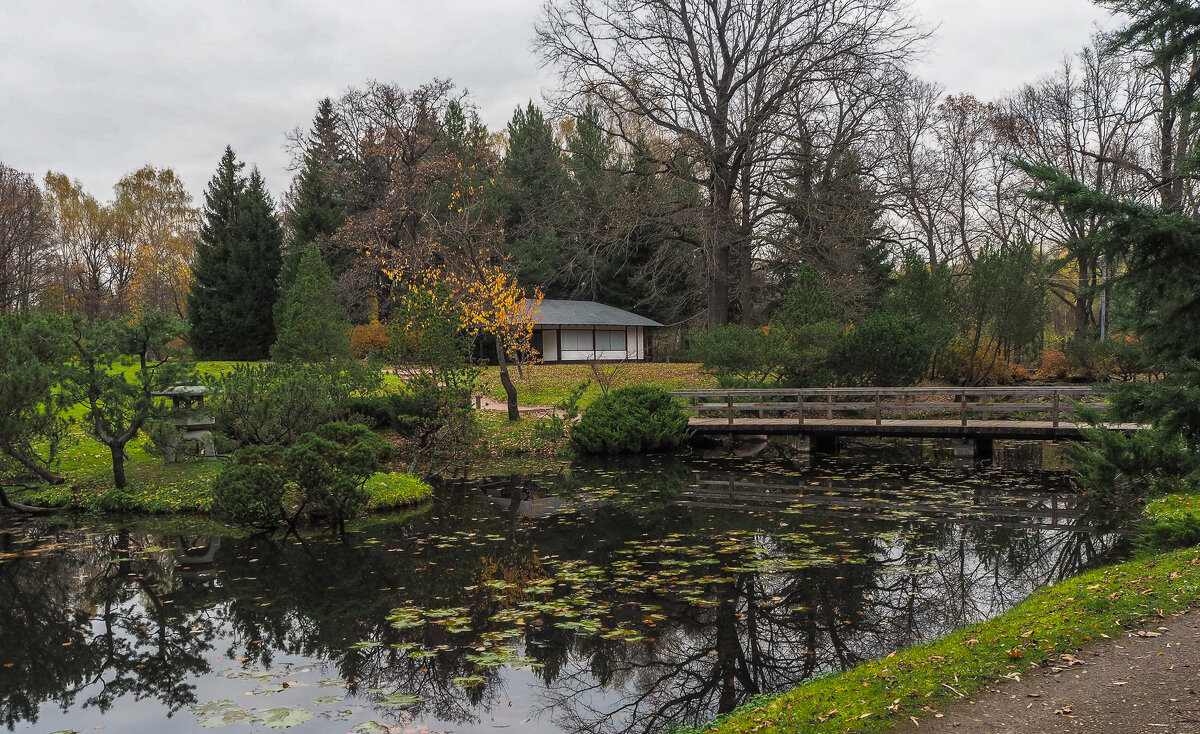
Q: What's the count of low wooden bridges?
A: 1